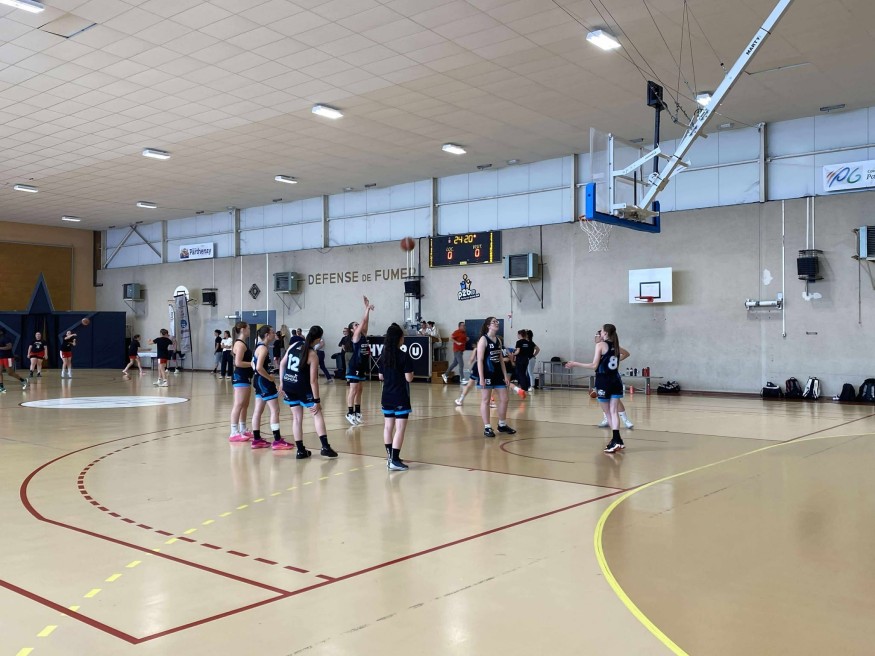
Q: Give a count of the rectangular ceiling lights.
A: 10